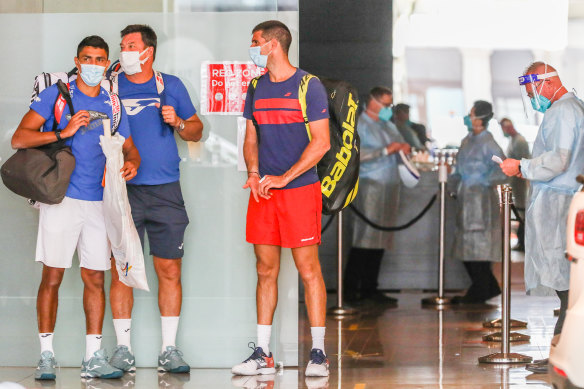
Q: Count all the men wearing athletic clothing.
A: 3